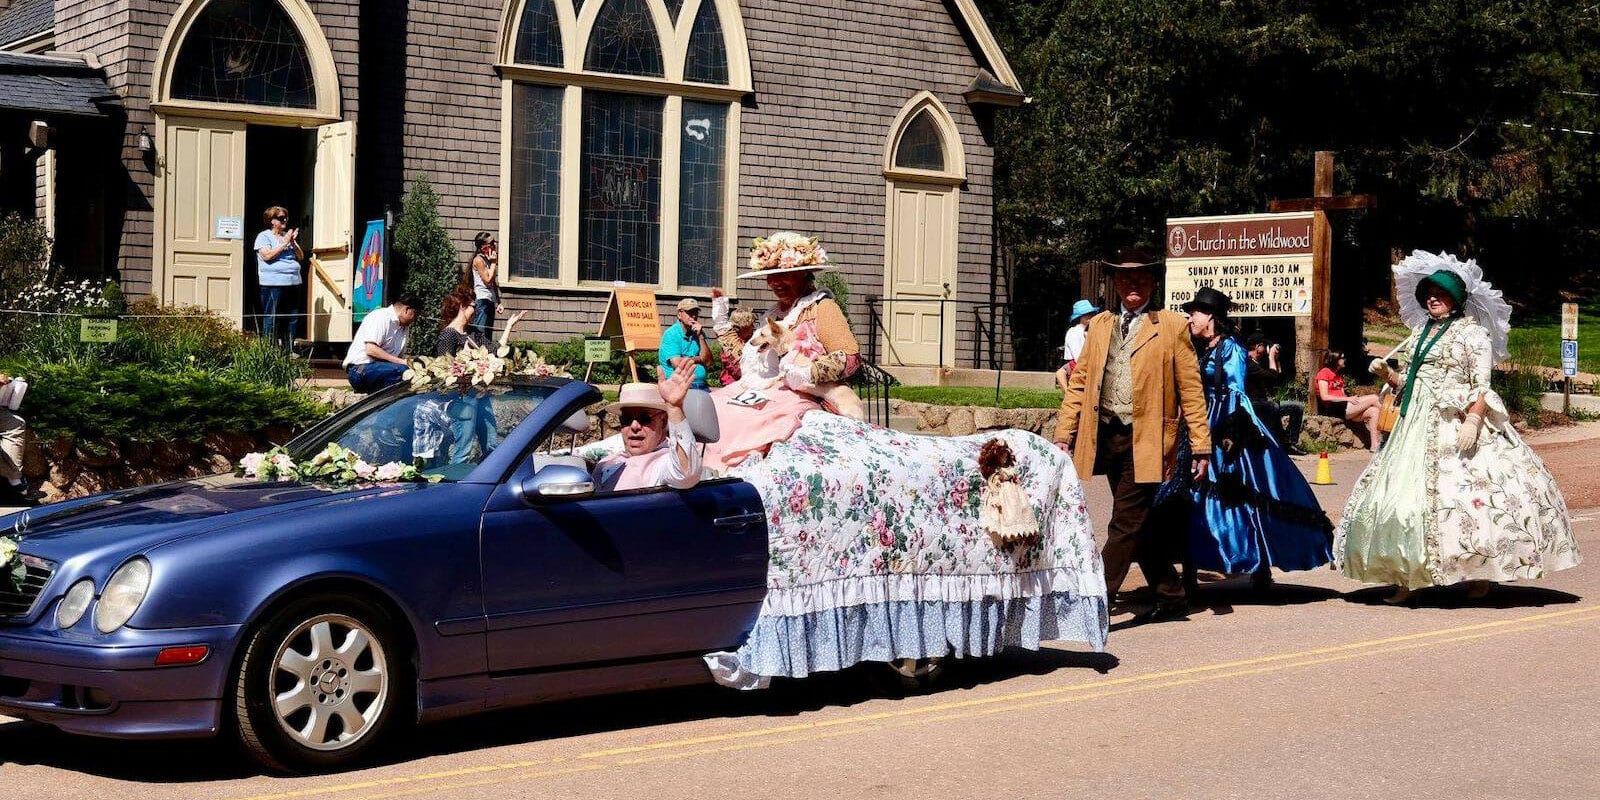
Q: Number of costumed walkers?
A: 3